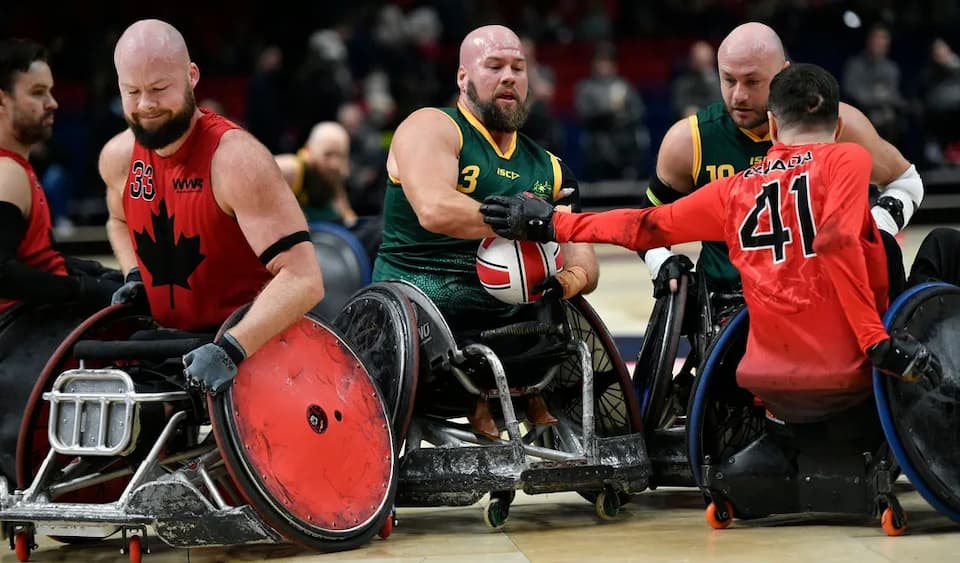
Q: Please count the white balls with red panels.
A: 1